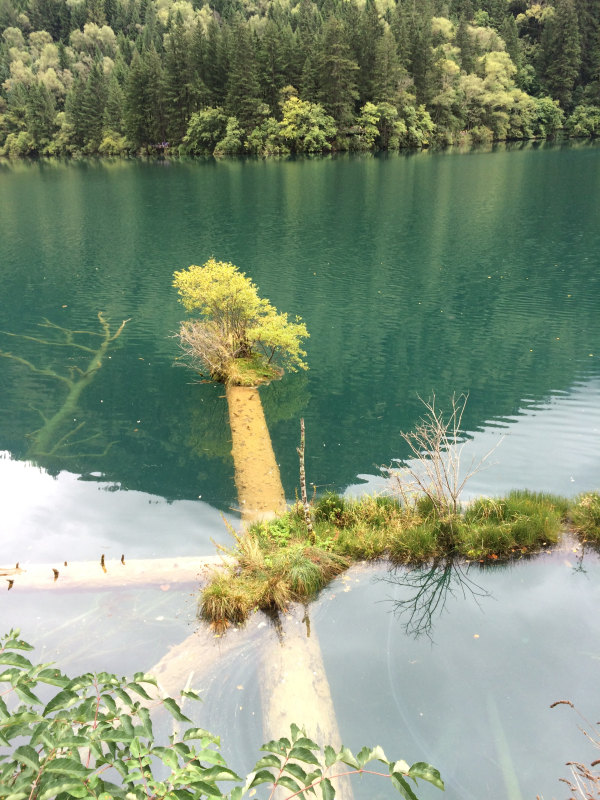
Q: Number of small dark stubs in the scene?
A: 6